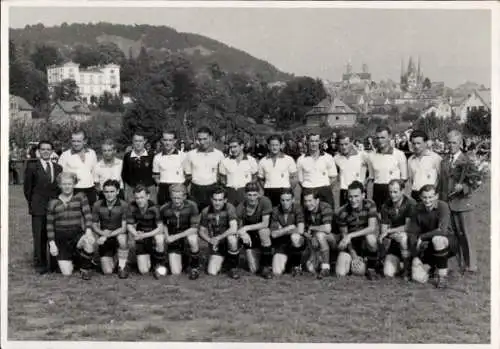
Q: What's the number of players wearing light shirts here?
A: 10